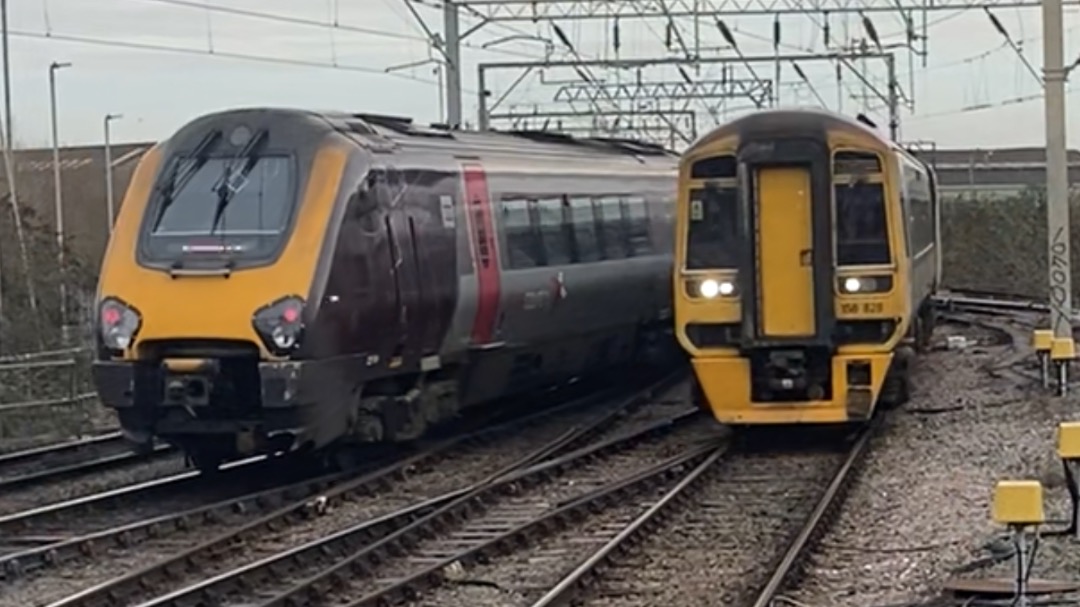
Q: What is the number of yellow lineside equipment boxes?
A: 4